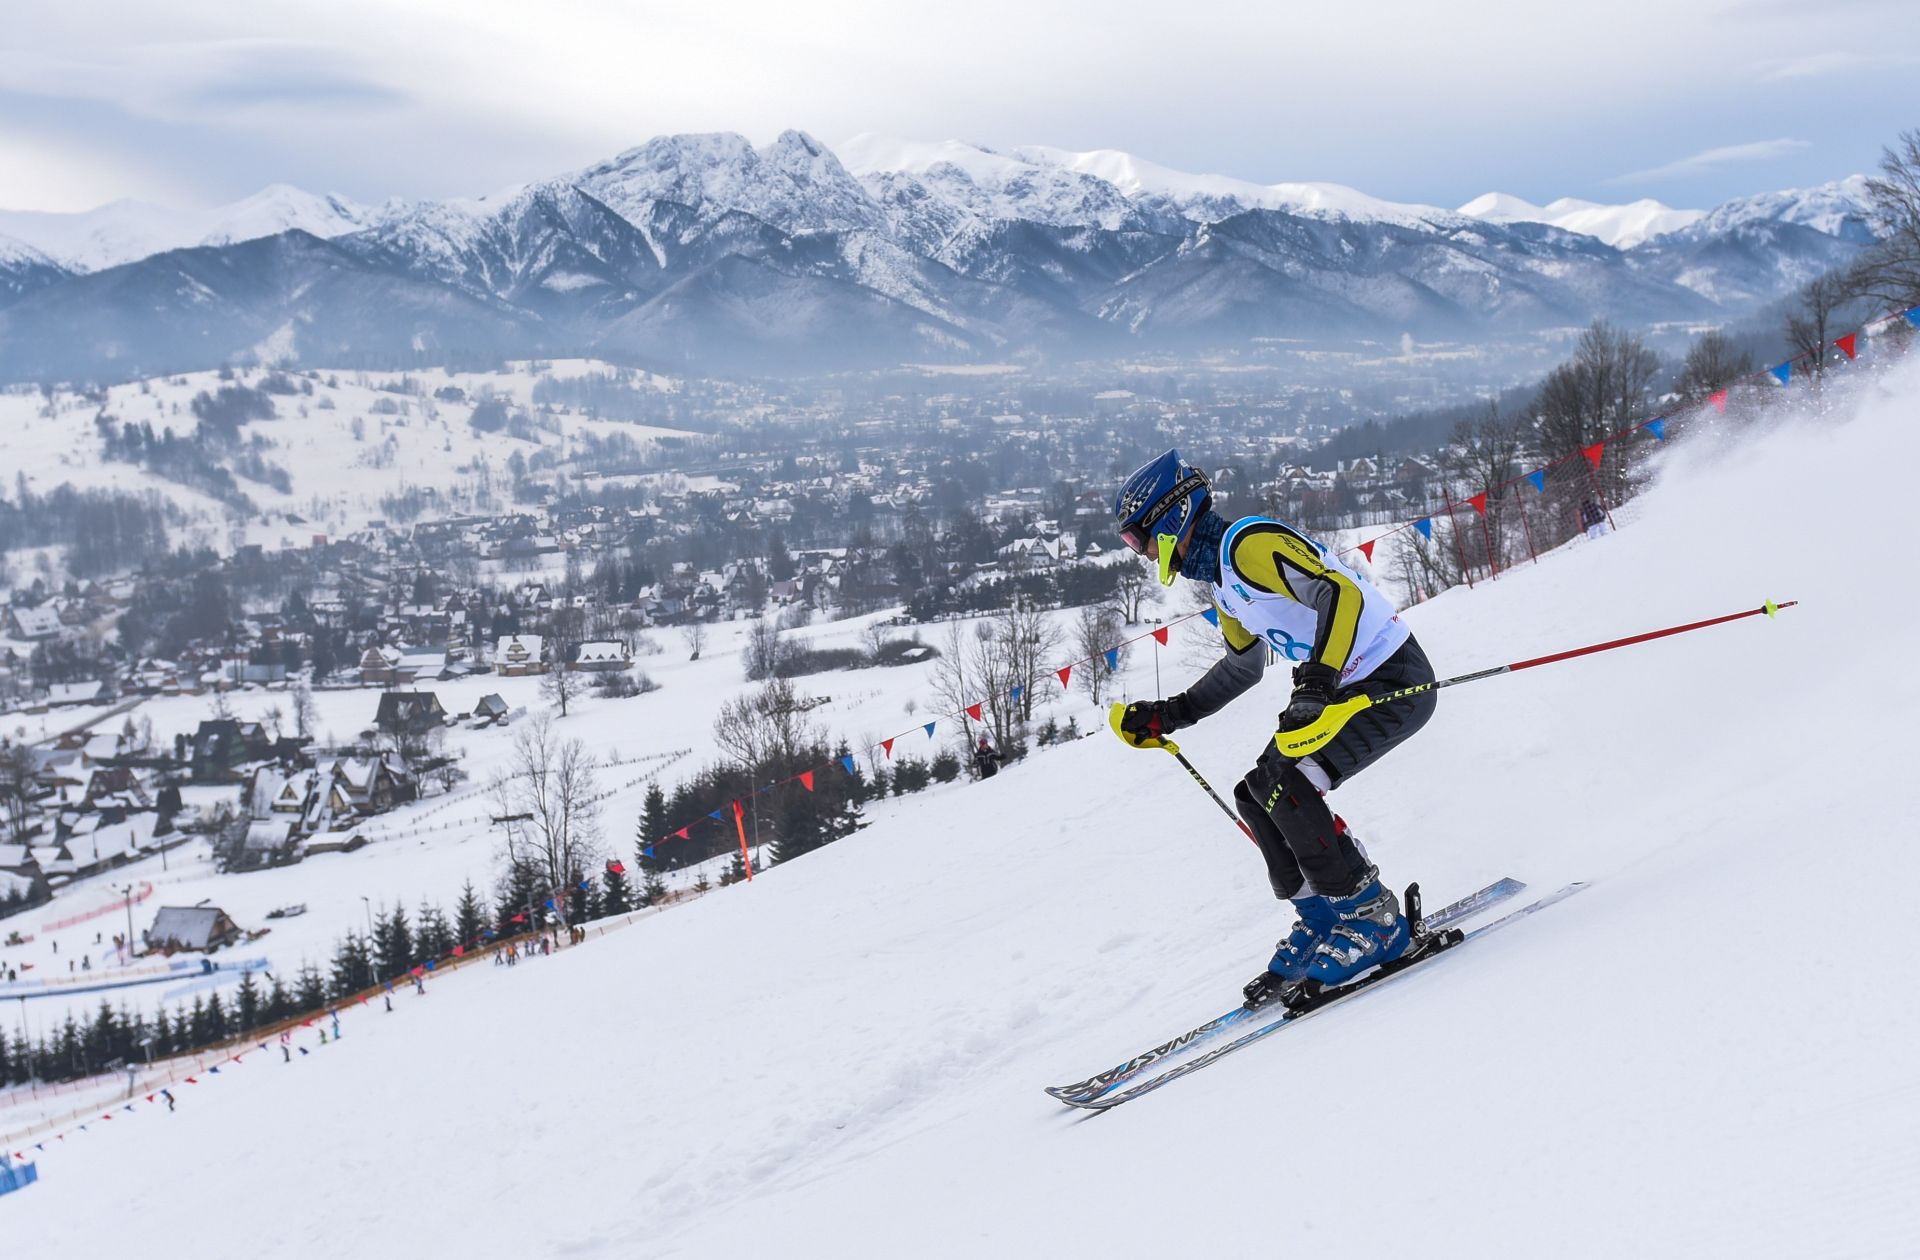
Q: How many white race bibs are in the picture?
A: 1